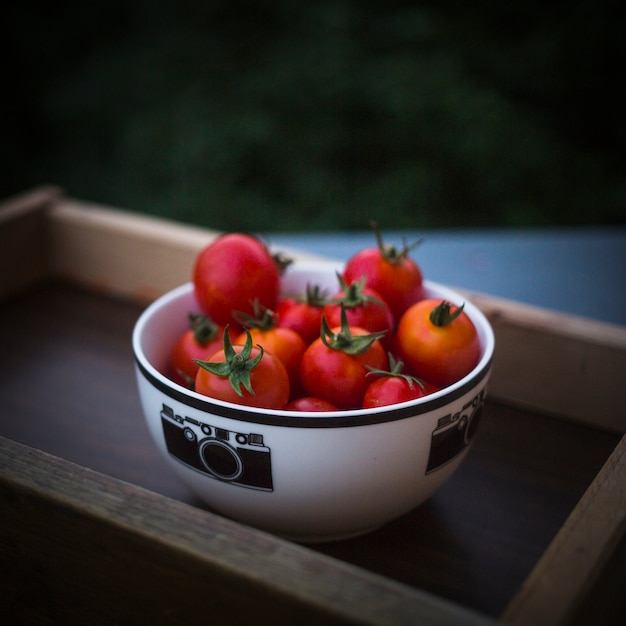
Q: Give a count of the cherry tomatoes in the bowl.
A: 11